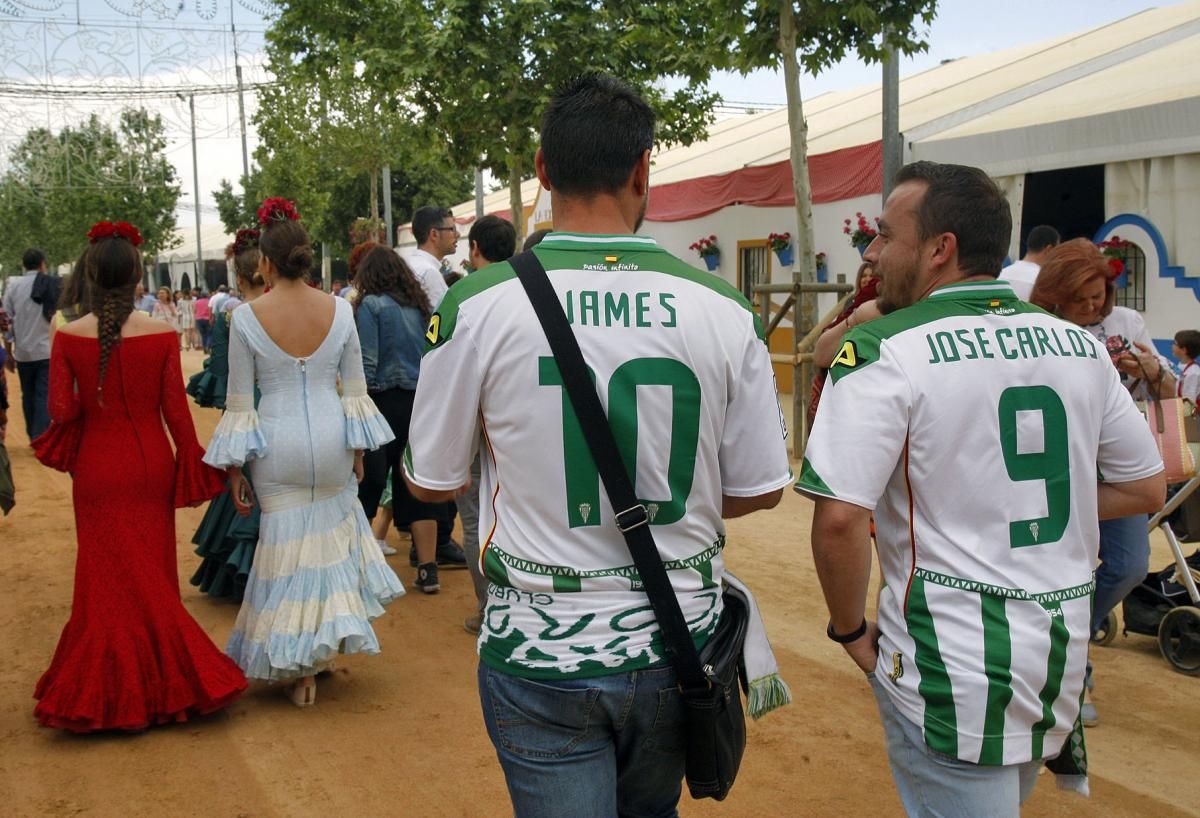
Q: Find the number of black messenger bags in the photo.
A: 1